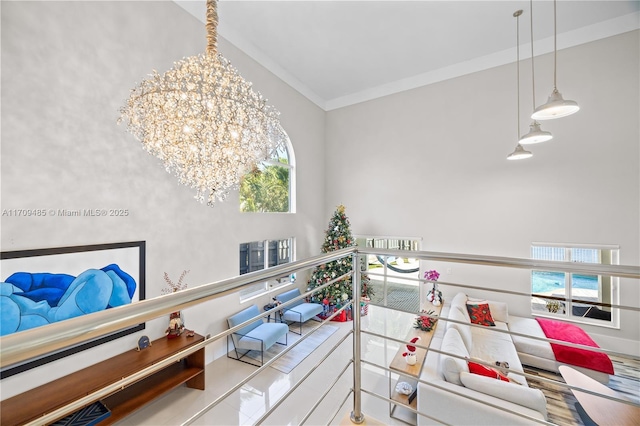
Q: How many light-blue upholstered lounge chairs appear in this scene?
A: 2